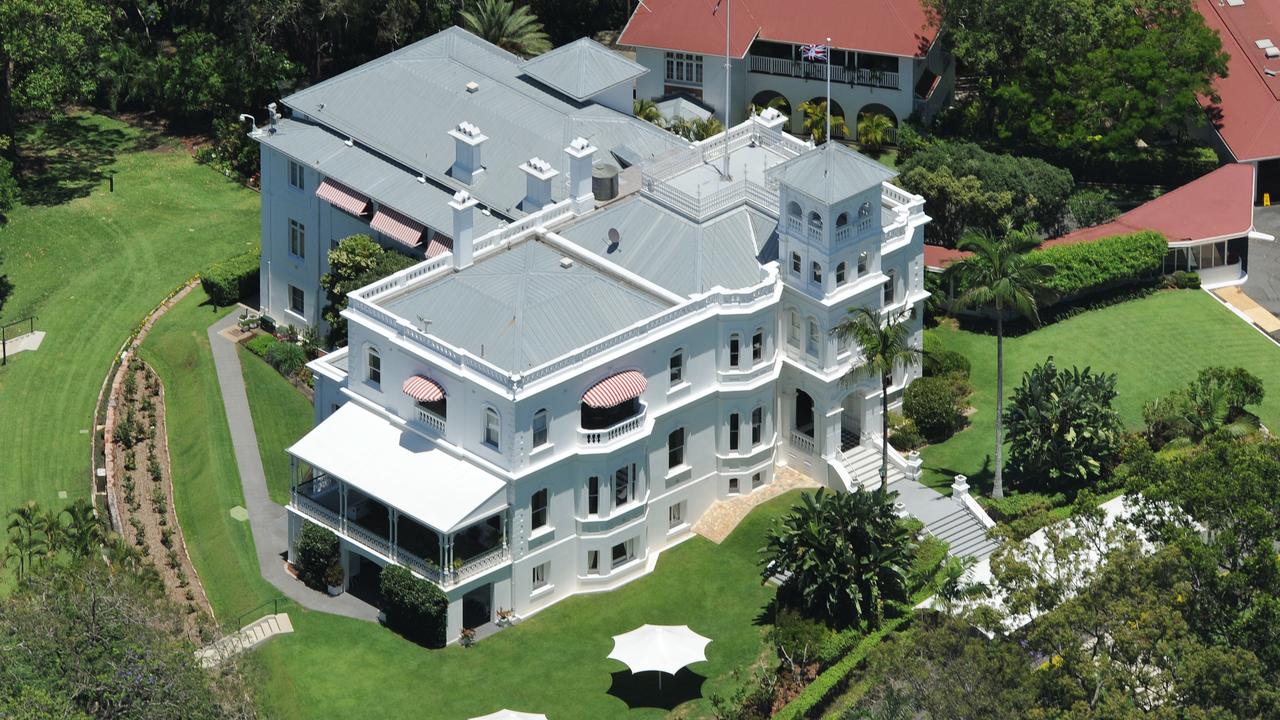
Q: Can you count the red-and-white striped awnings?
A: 5